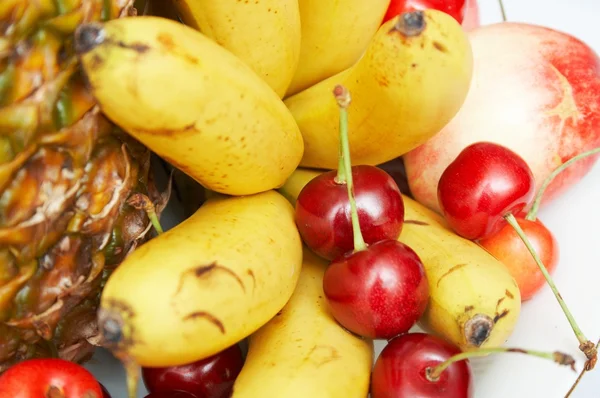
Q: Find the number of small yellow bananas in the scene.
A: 7